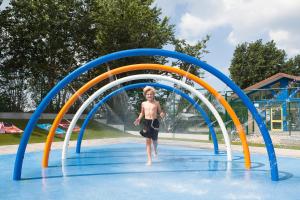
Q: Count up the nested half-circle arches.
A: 4